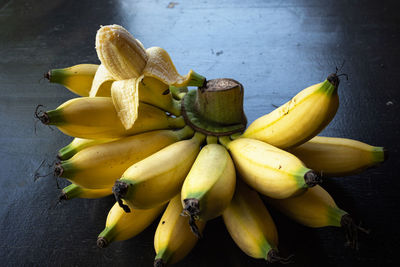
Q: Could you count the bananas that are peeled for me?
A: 1